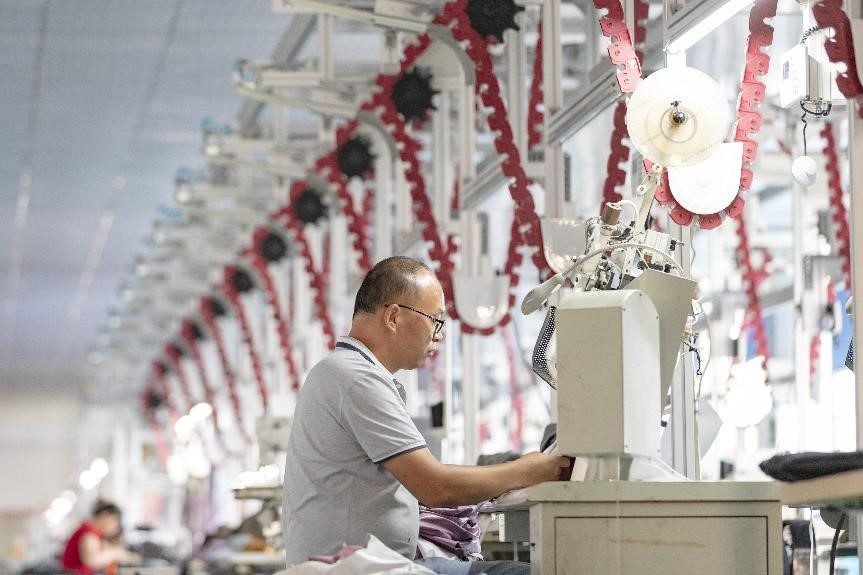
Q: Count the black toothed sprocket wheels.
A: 11